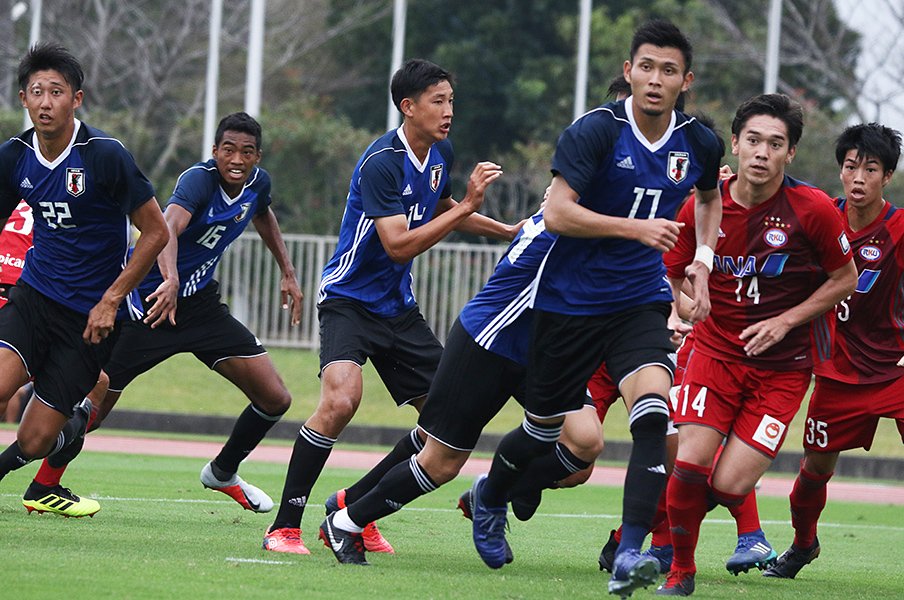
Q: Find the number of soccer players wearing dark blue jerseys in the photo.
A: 5